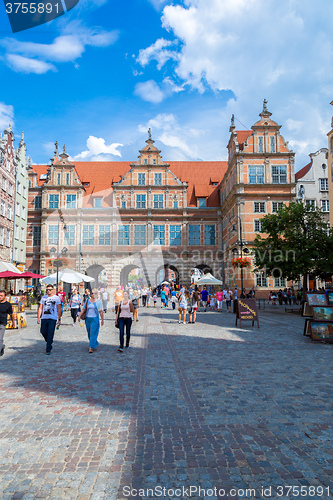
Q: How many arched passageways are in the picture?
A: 4